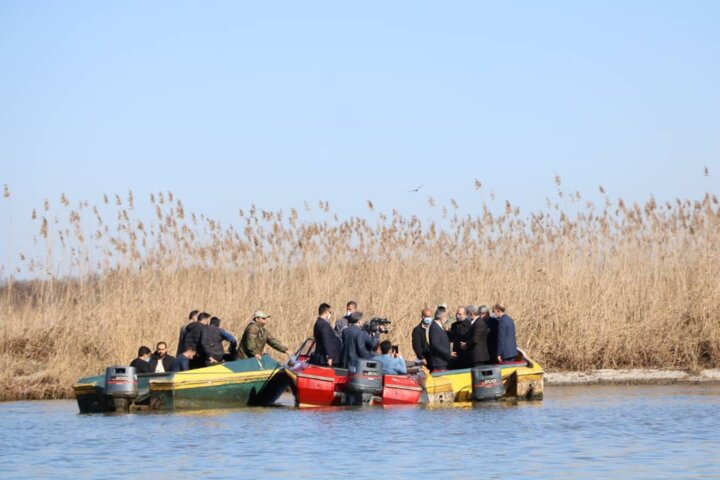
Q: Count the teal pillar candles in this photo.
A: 0